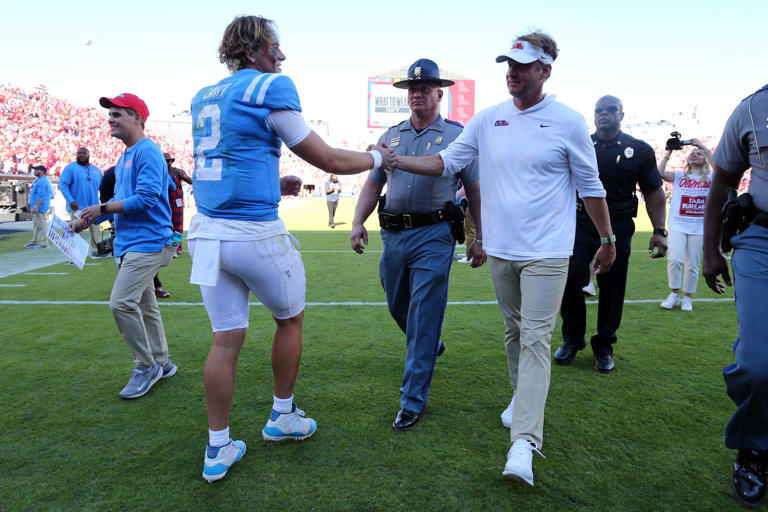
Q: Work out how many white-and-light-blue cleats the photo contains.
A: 2